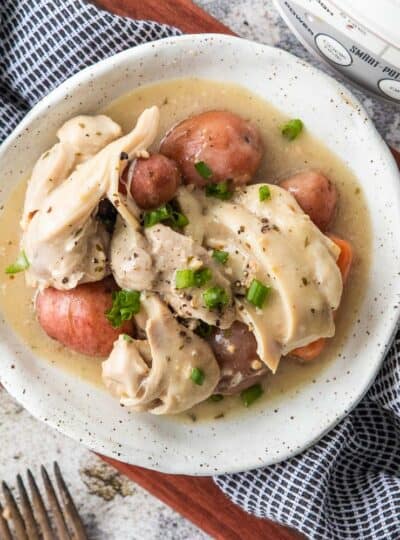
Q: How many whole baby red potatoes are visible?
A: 5